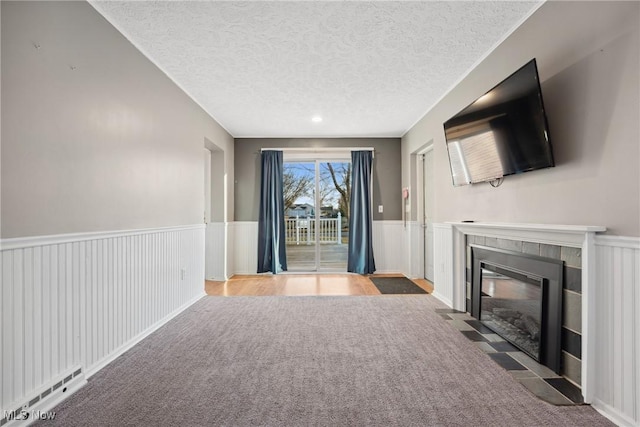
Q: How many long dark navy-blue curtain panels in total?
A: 2